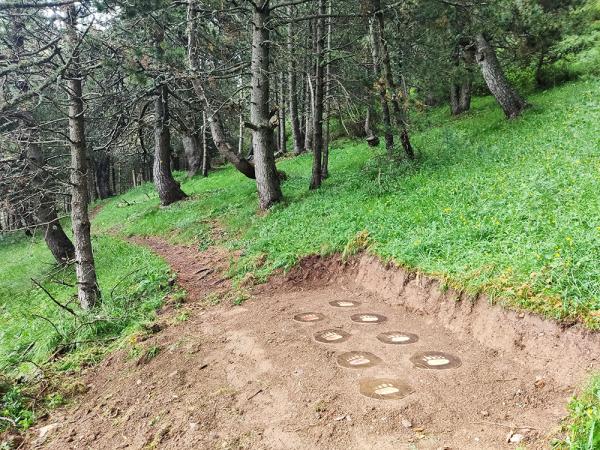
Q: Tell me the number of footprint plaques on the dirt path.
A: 8